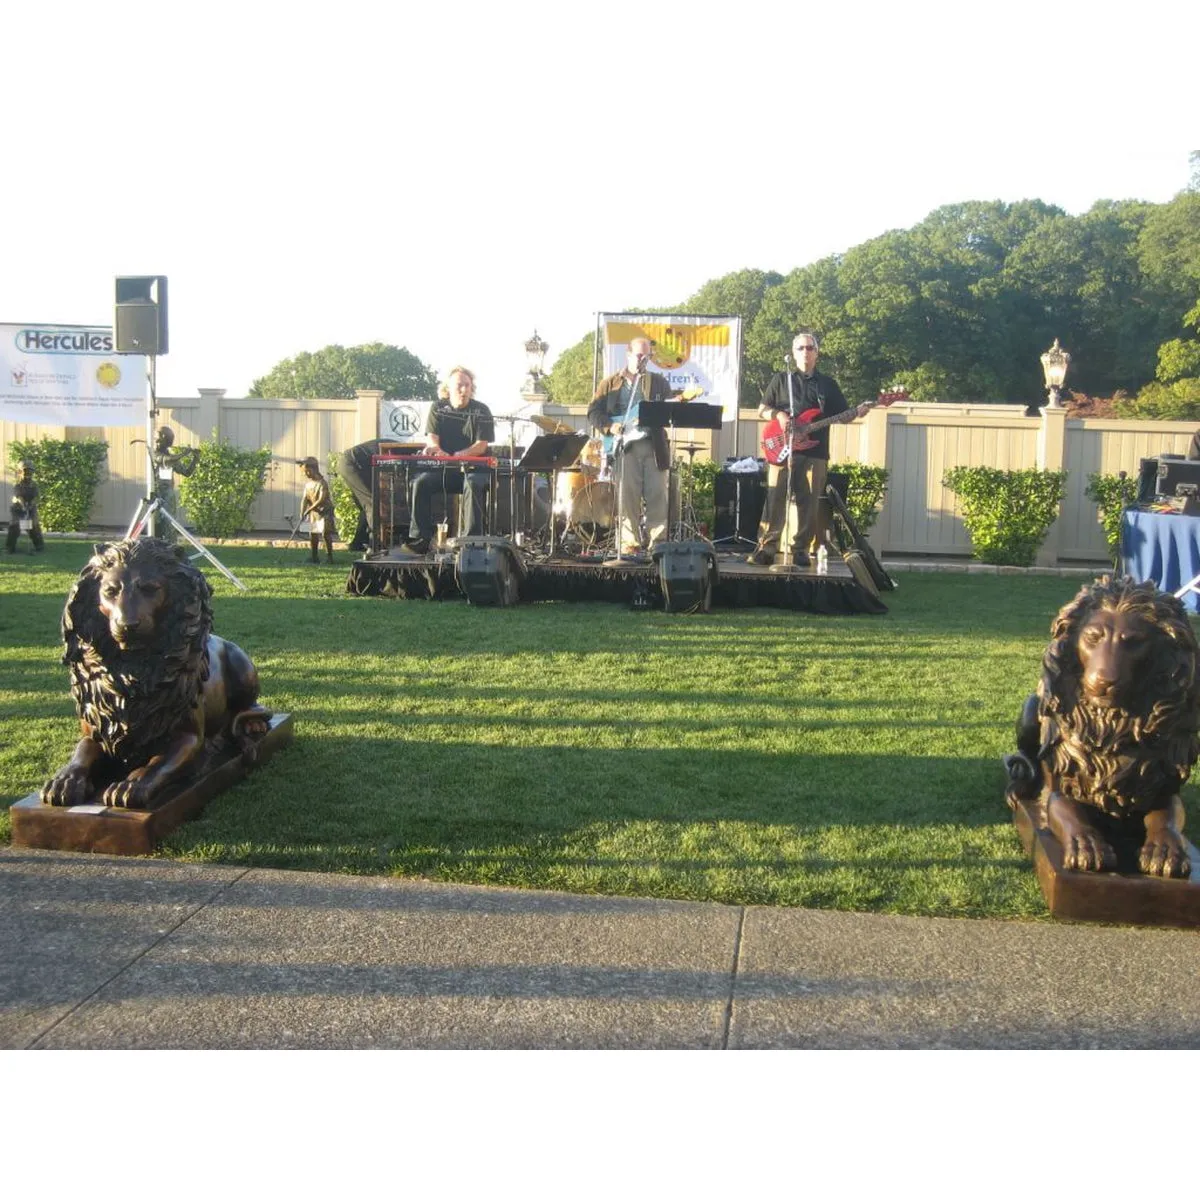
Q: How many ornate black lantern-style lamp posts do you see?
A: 2